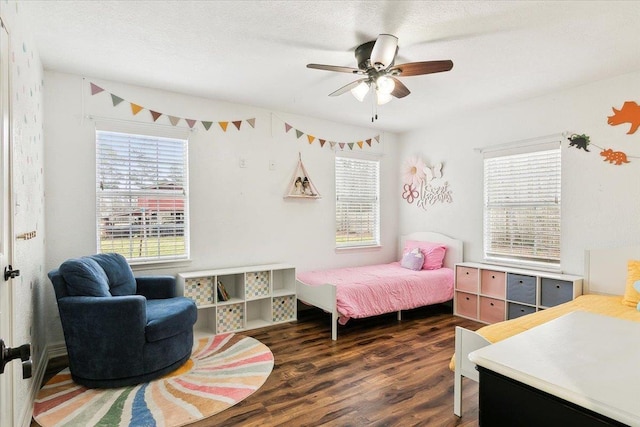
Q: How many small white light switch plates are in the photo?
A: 2